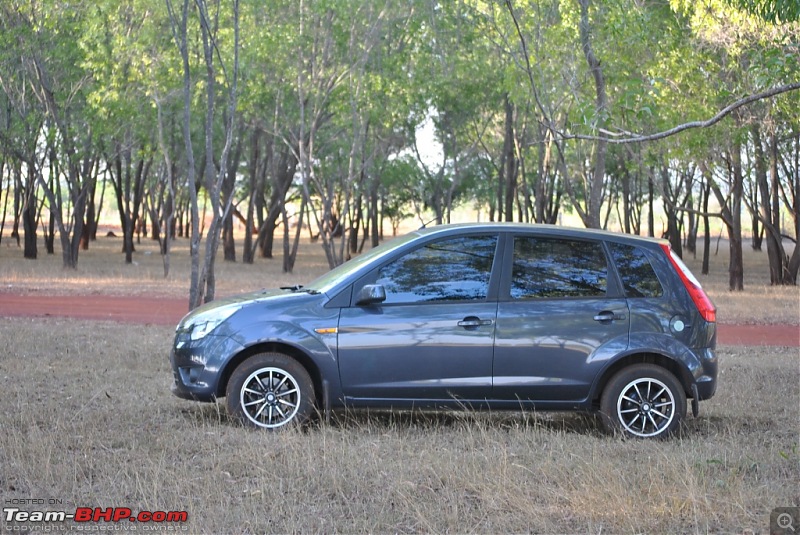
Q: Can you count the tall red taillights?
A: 1